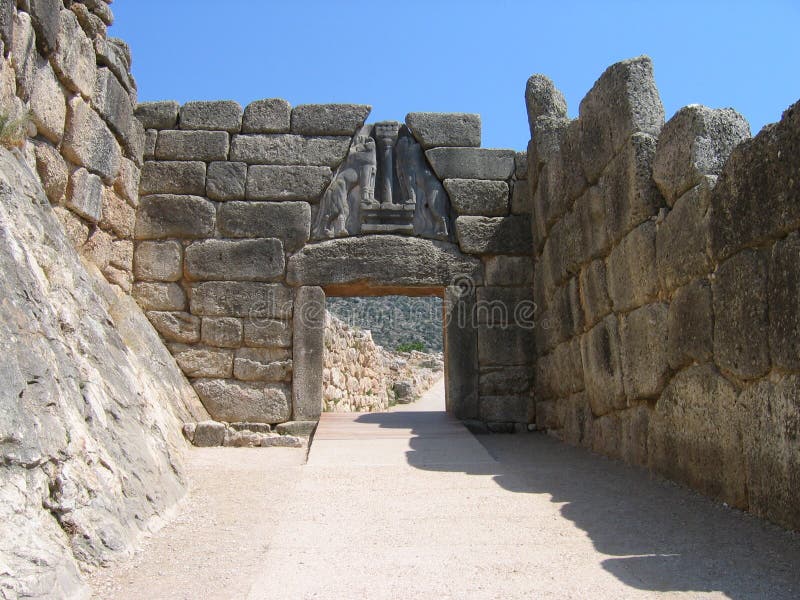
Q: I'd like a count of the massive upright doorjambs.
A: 2